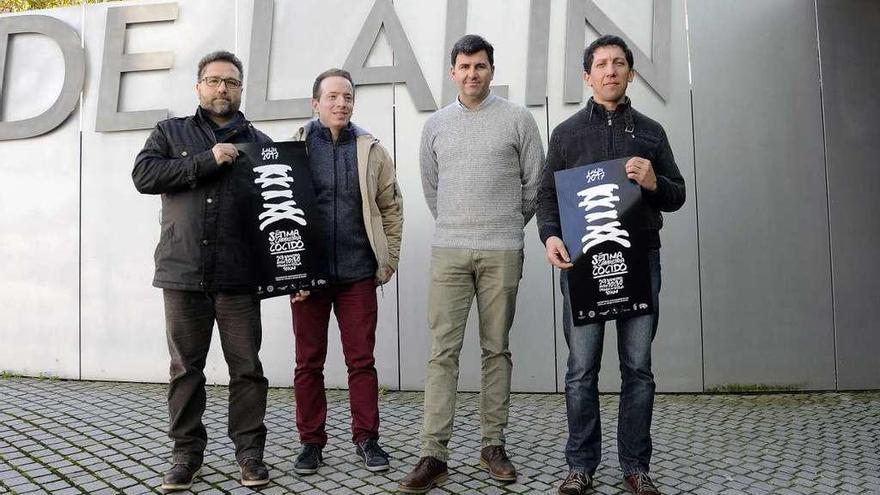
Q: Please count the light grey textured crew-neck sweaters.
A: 1